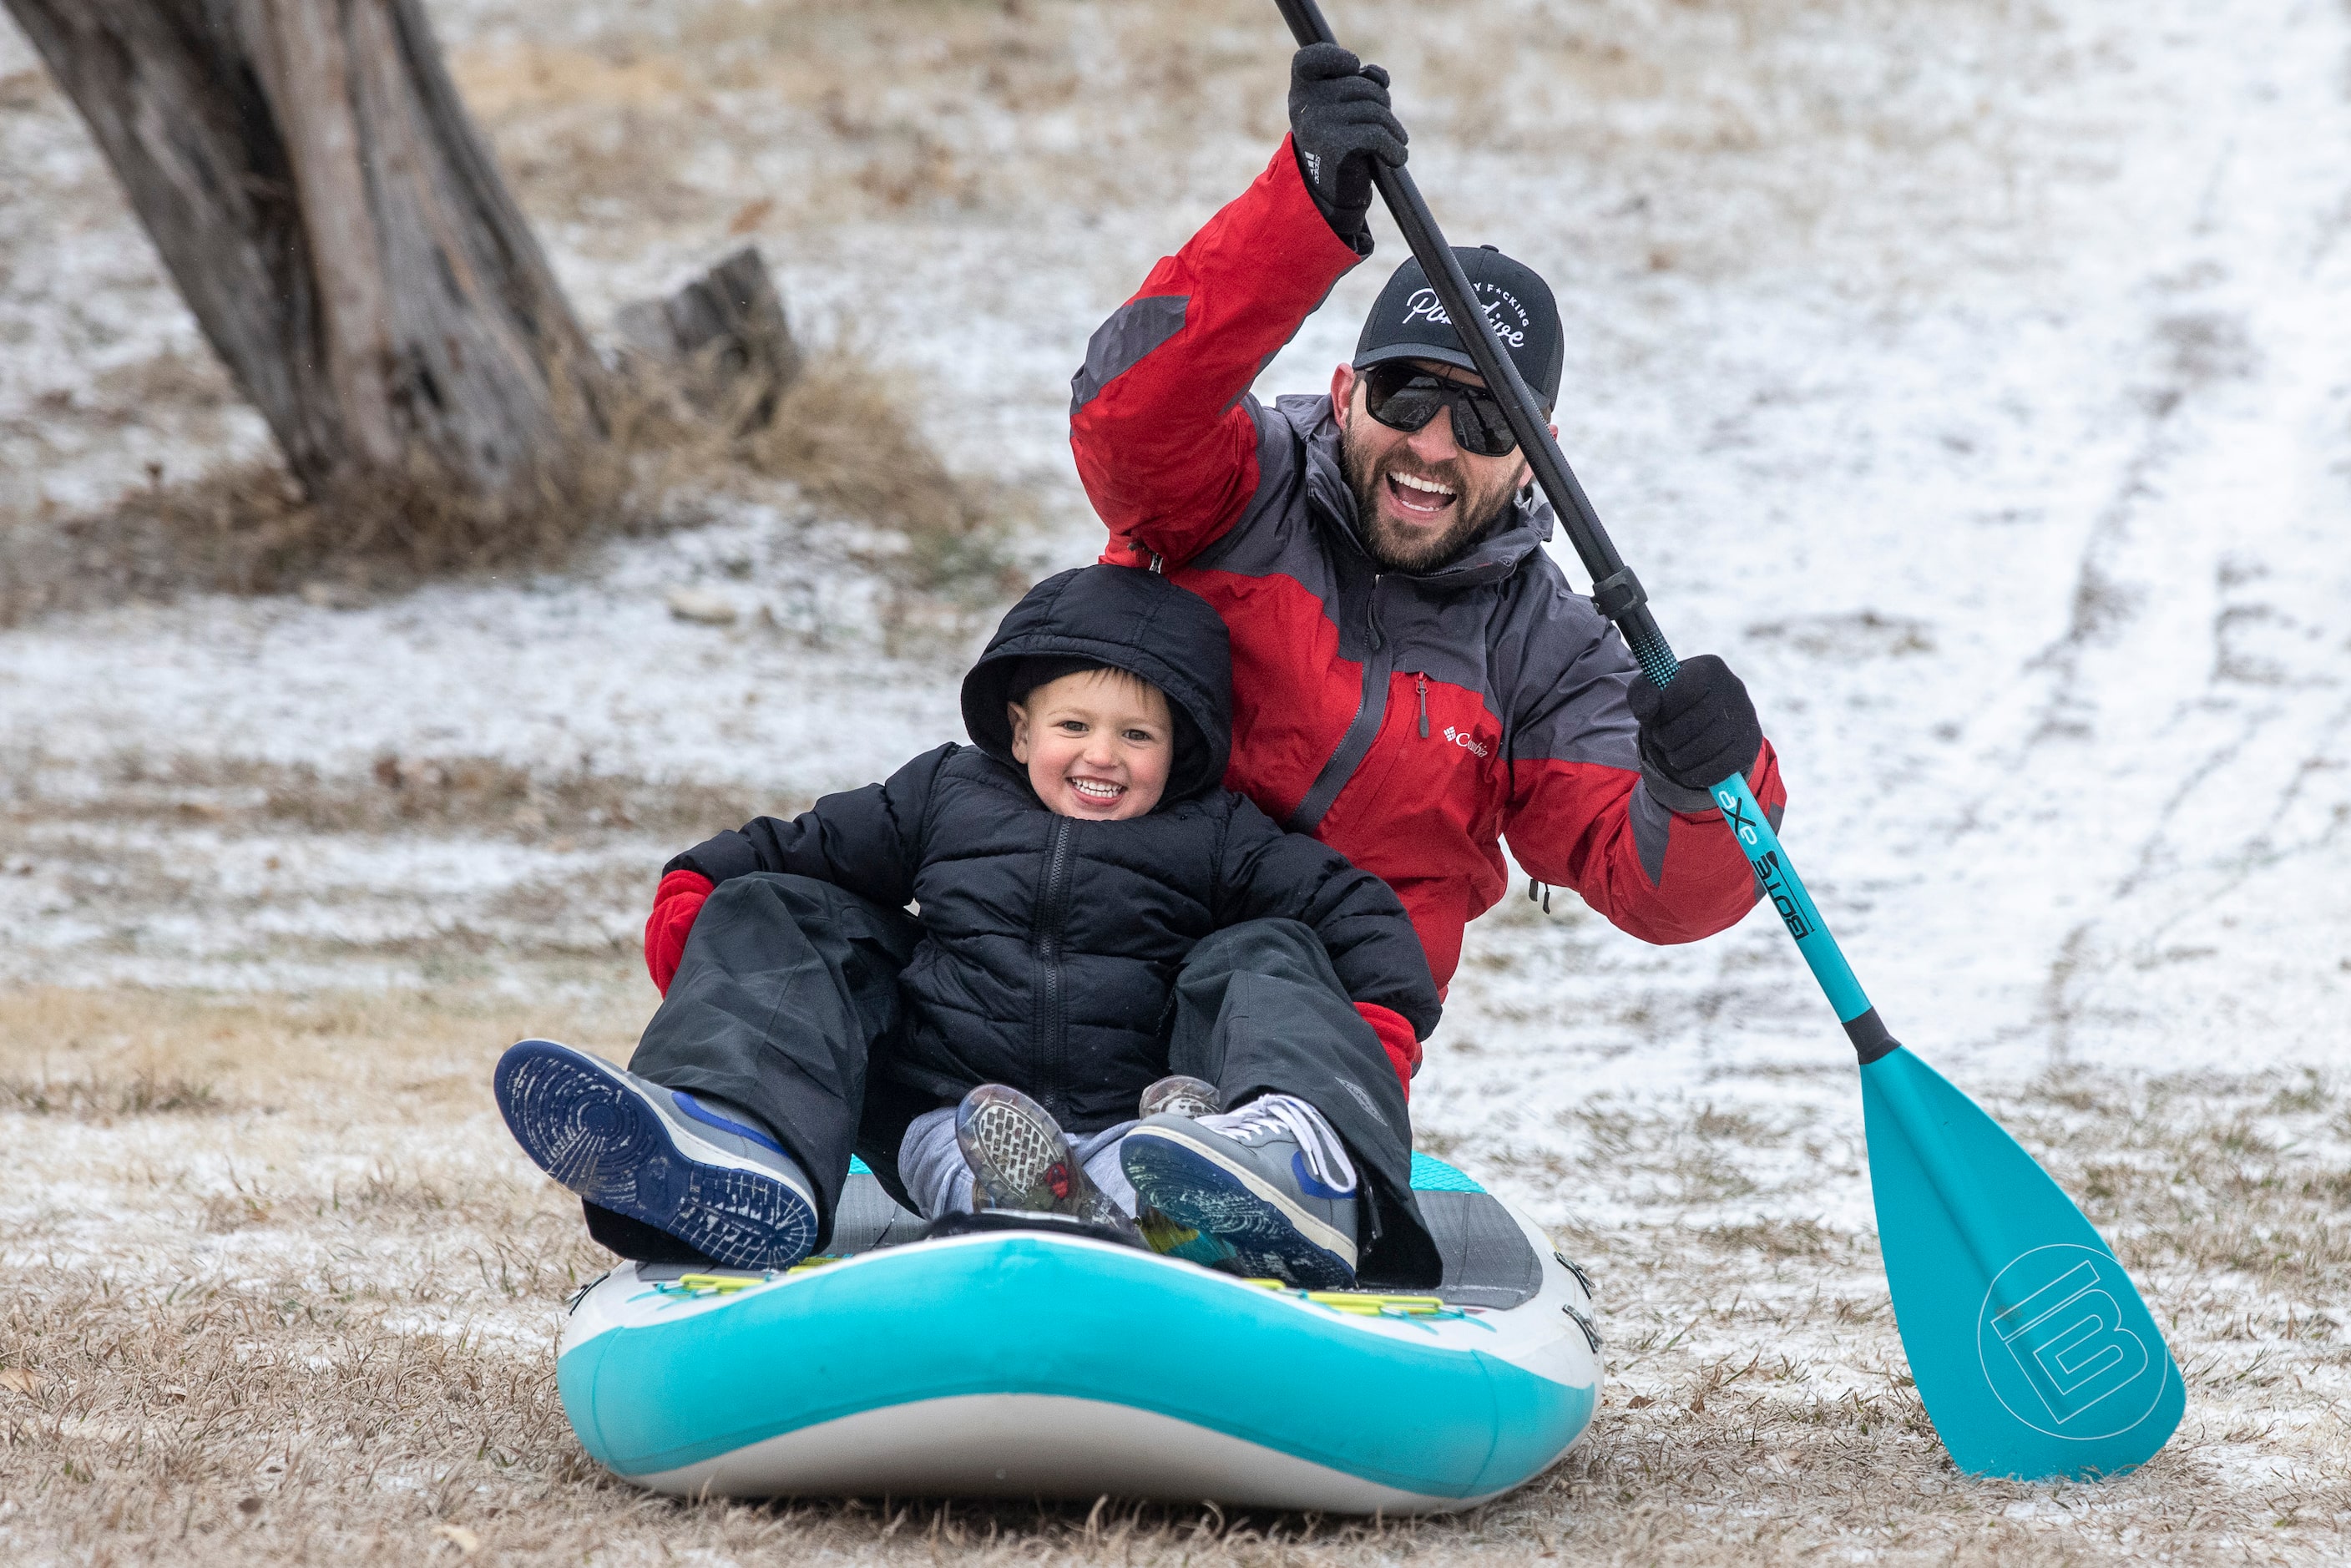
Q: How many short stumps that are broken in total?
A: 1